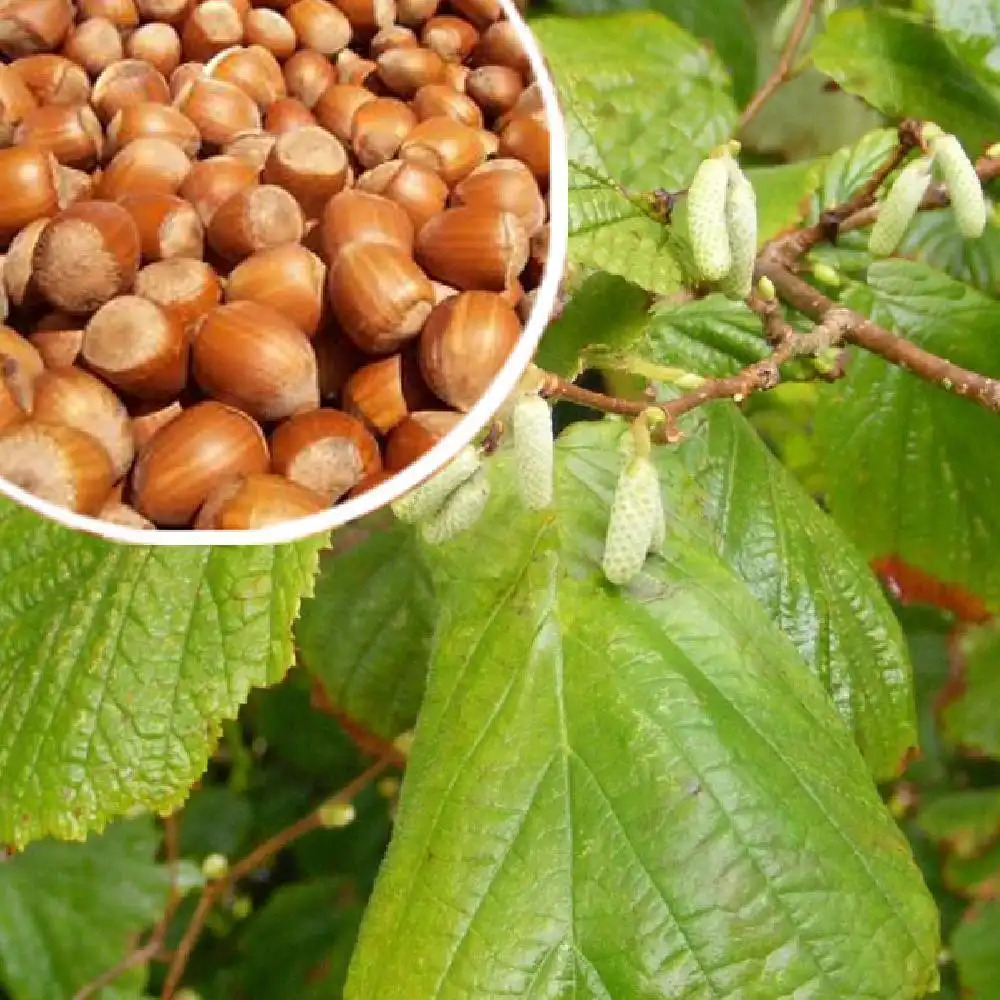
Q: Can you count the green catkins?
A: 9